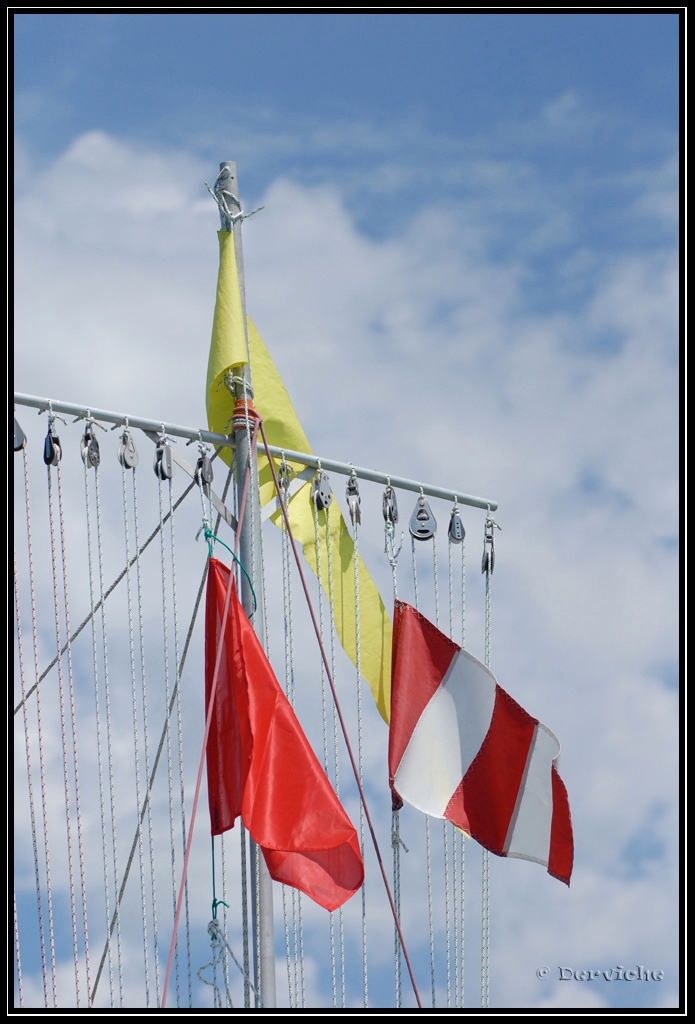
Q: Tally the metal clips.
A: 13